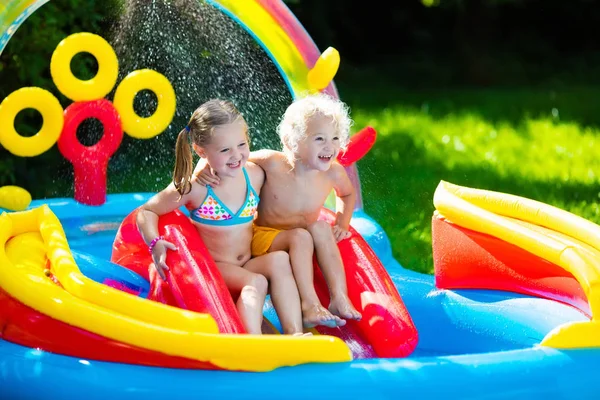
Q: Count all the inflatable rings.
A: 4